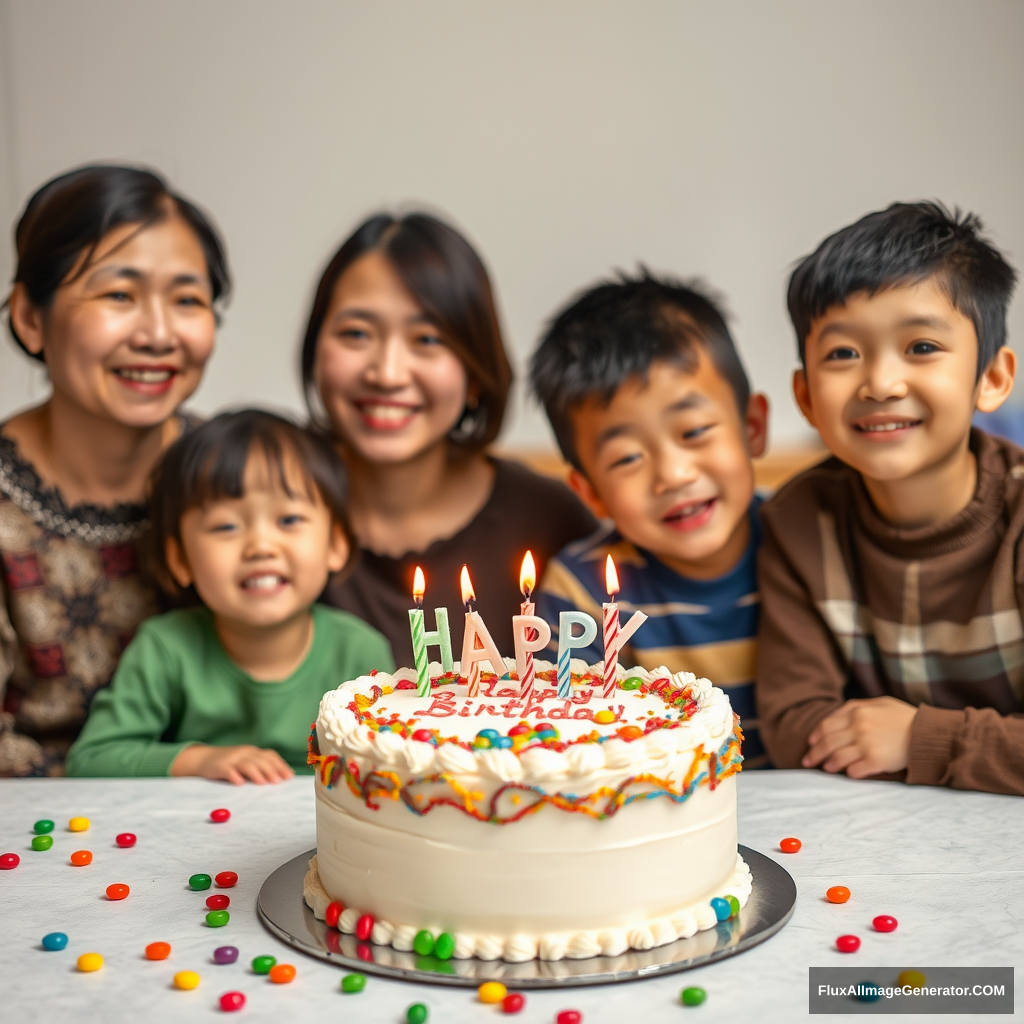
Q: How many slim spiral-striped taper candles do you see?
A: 5